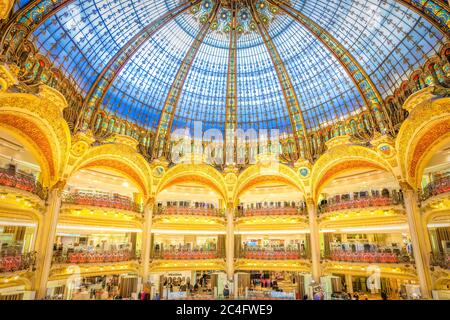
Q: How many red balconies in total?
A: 12